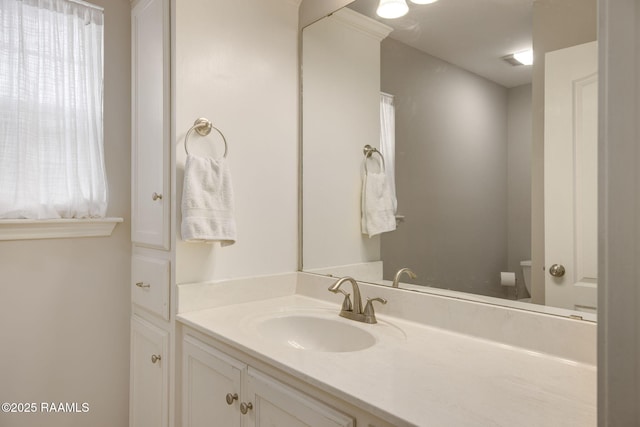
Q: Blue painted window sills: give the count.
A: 0